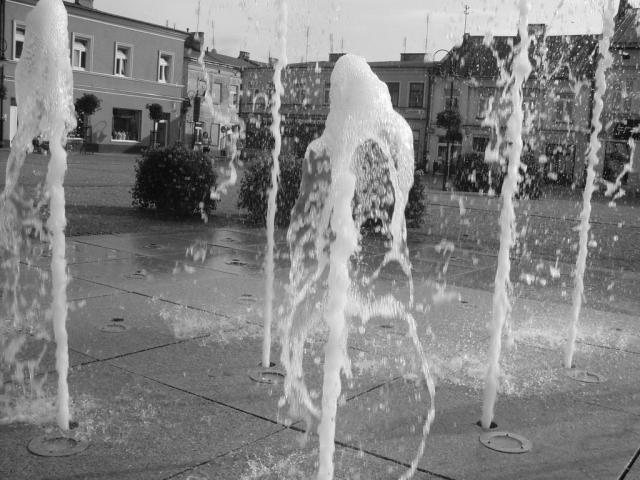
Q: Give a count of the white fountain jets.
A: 5